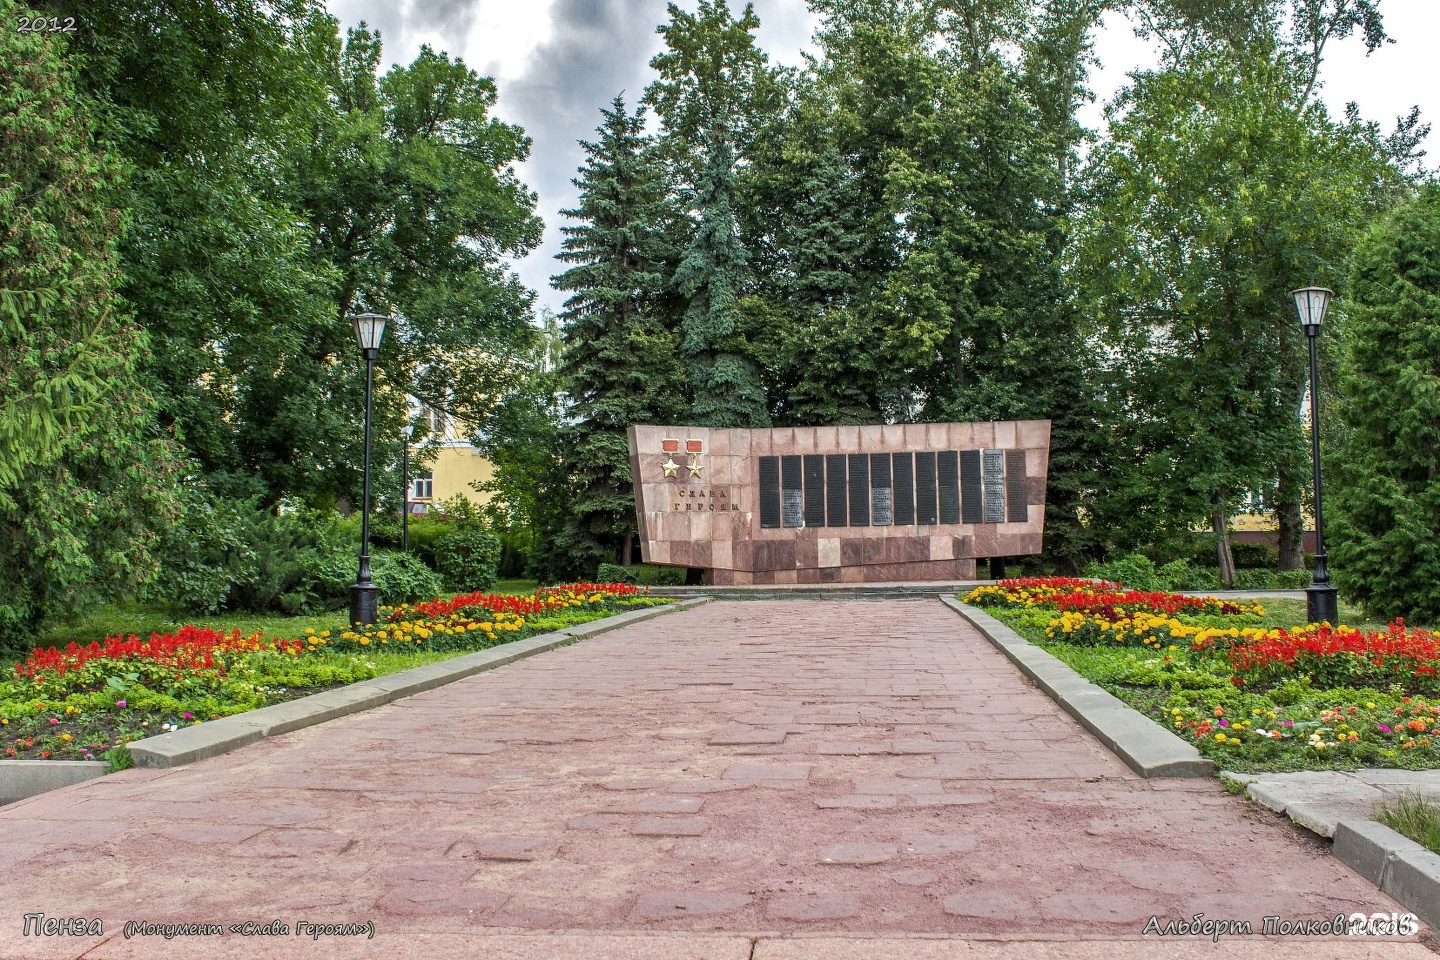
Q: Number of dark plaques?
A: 12